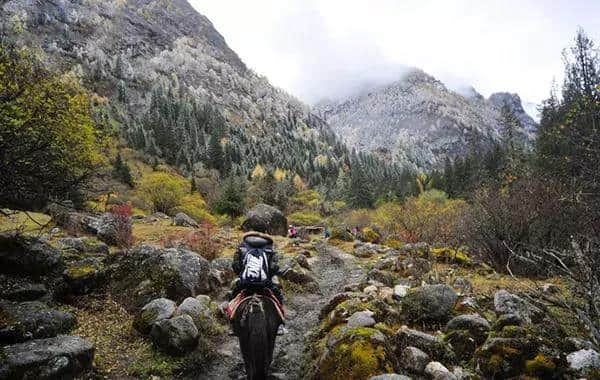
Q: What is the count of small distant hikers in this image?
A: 3